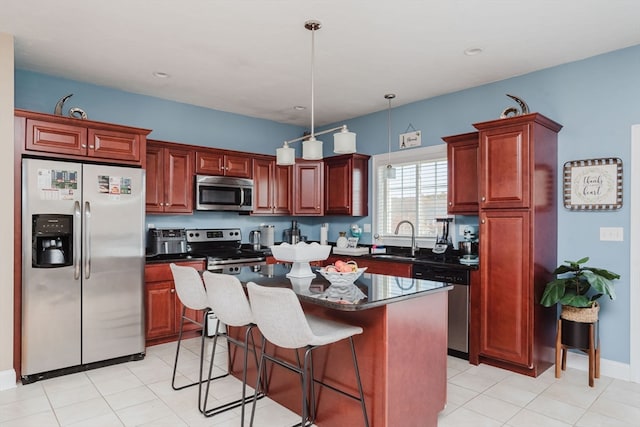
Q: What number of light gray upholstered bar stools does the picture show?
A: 3